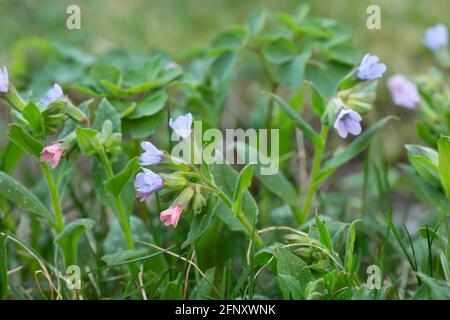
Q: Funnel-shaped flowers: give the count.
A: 11